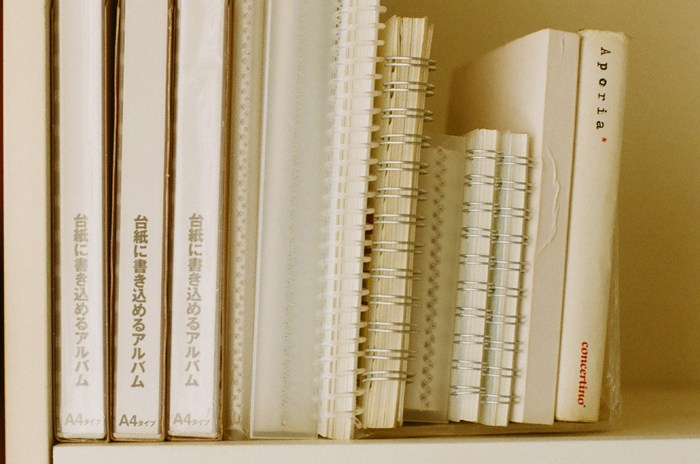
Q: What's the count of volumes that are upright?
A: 12